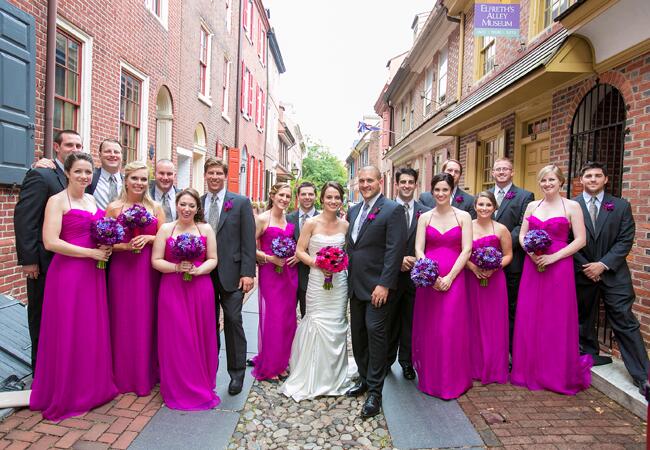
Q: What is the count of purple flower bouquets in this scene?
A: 7